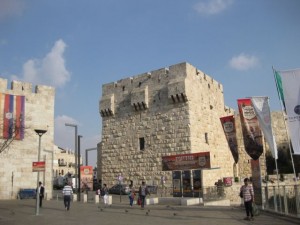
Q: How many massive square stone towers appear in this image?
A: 1